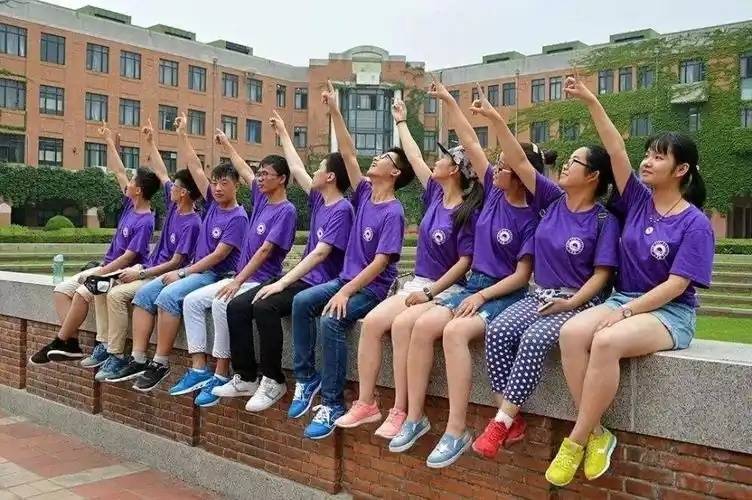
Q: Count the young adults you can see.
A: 10